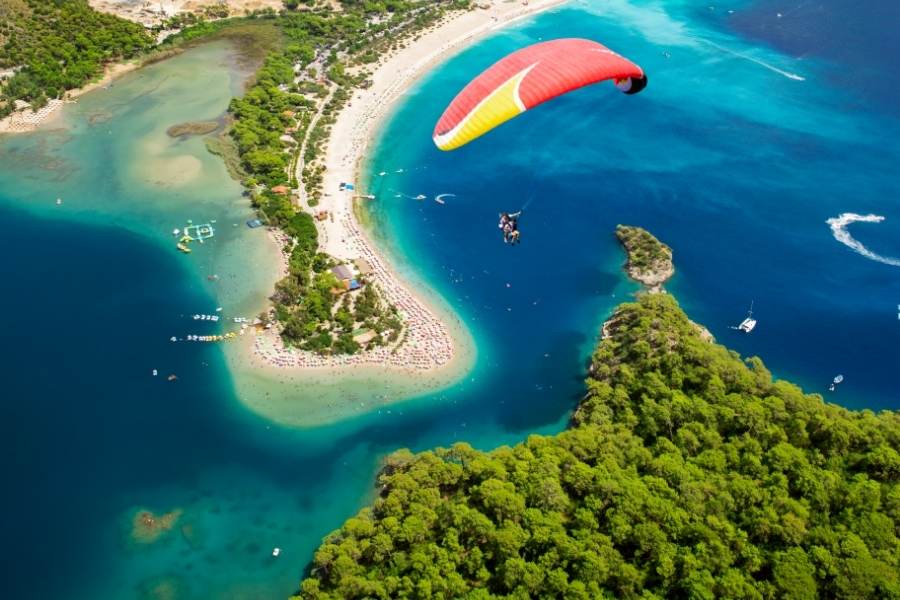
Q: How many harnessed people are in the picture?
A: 2